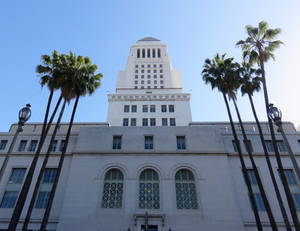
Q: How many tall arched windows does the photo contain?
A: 3